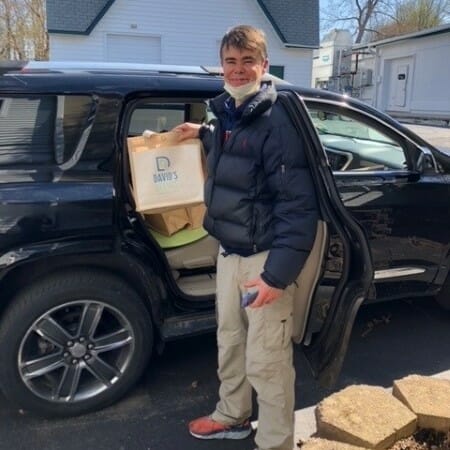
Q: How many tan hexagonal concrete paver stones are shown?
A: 3